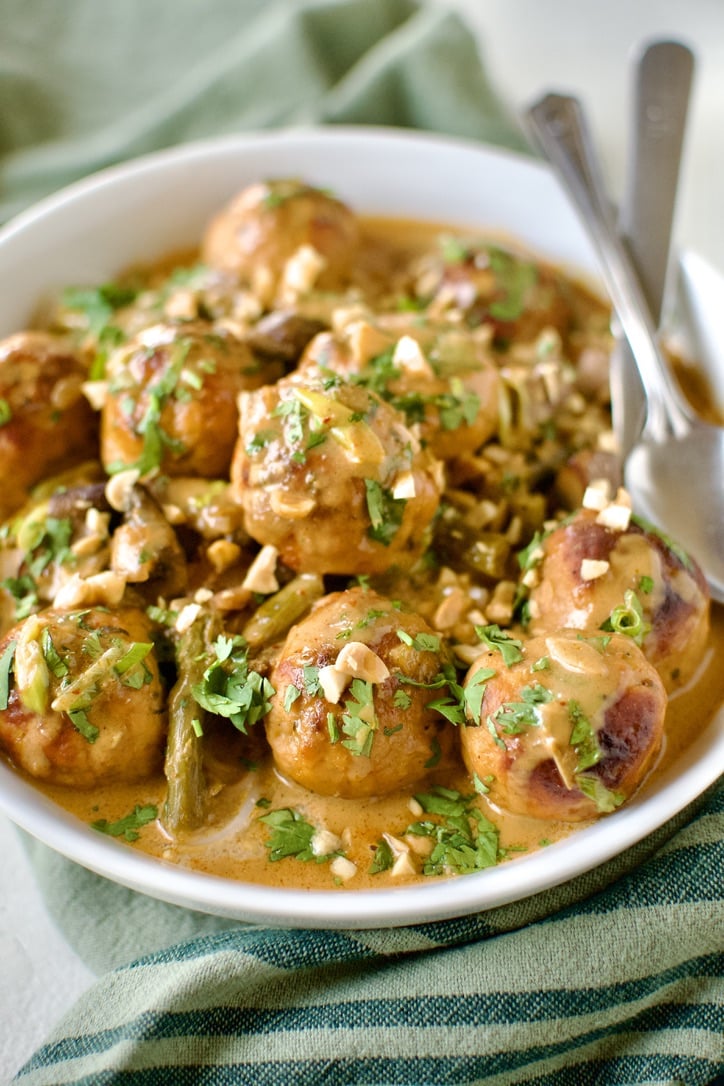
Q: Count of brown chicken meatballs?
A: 10